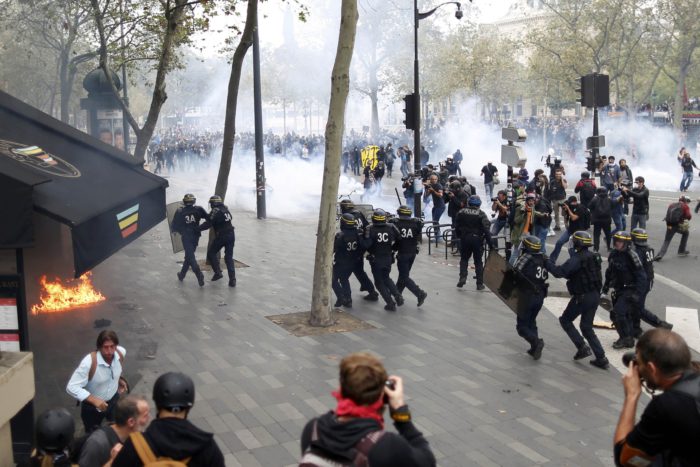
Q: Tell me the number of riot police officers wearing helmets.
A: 11